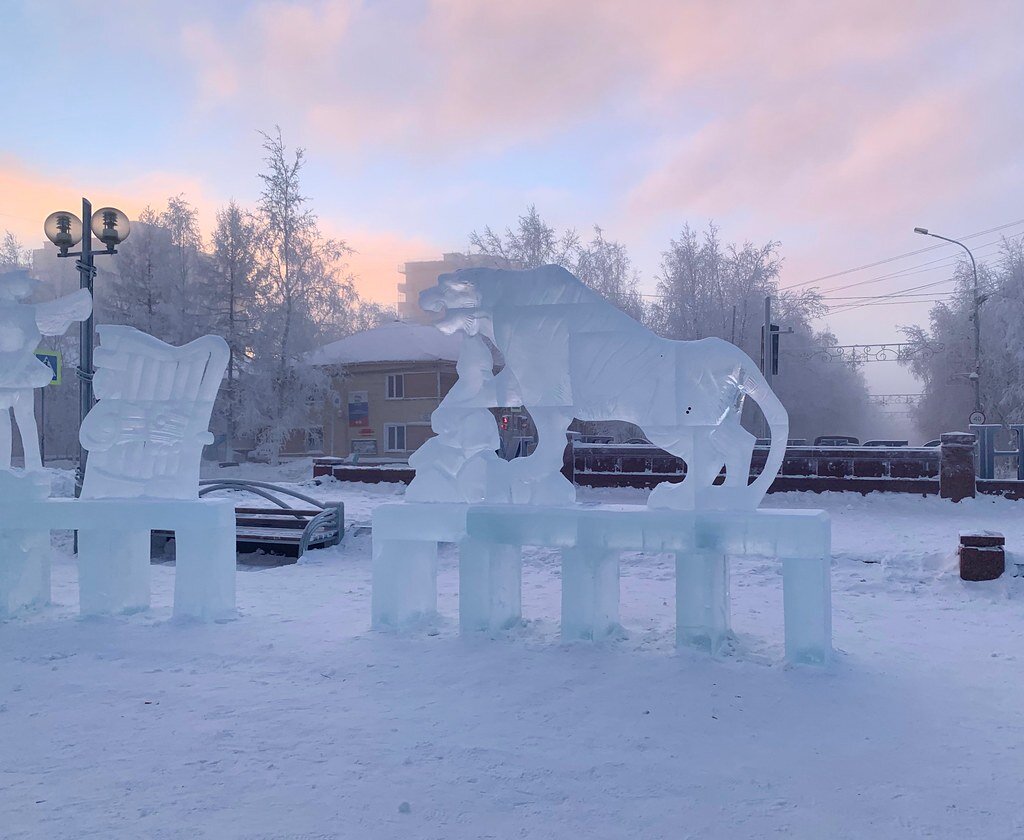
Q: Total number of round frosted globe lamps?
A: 2